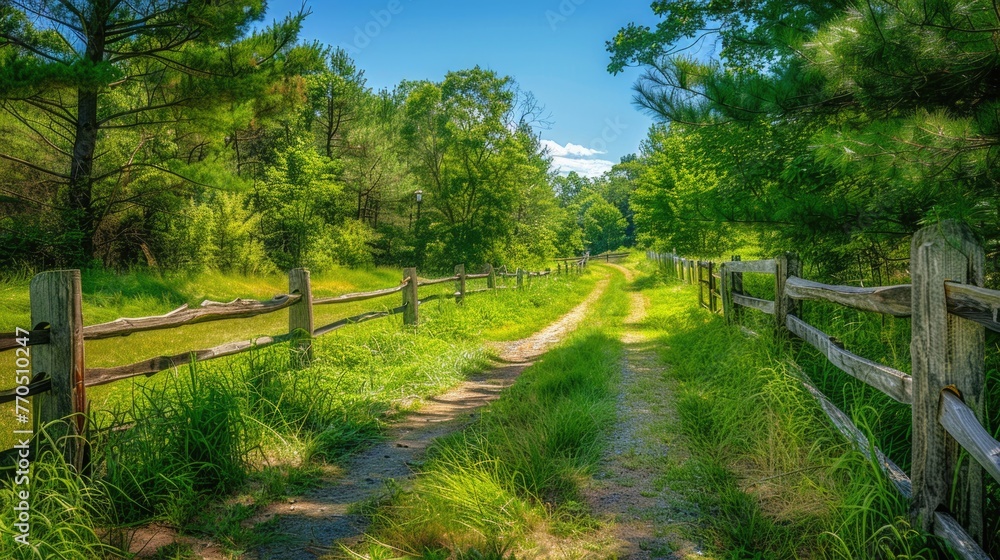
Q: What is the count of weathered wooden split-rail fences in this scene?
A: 2